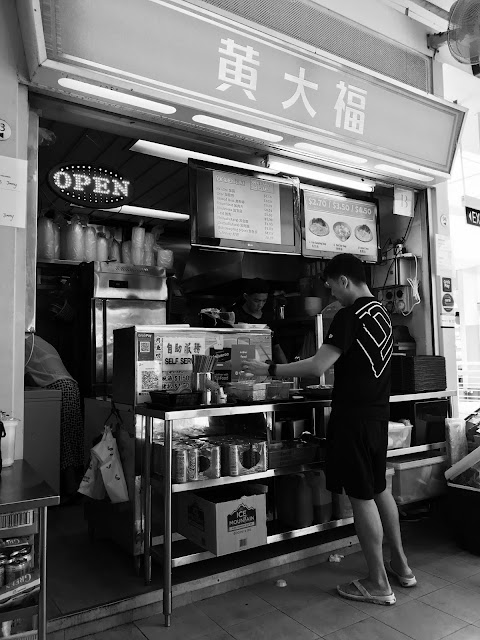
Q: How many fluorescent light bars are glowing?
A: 7